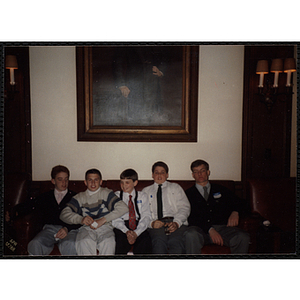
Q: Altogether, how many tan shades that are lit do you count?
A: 4